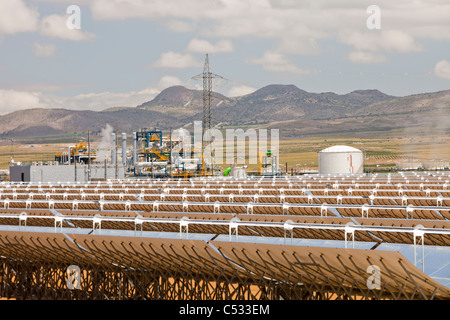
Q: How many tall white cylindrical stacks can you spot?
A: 3